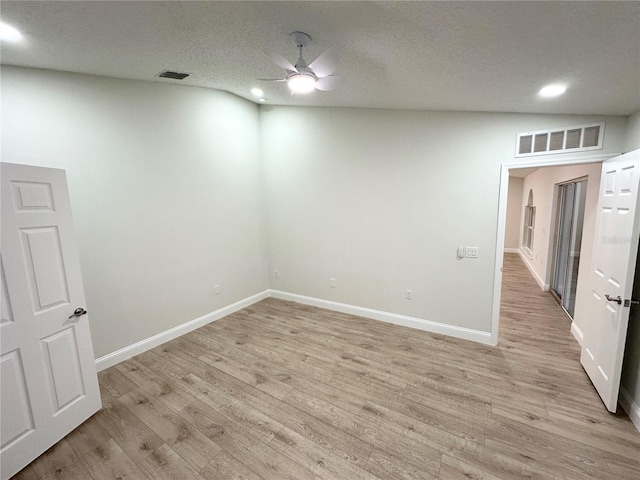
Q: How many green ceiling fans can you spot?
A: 0